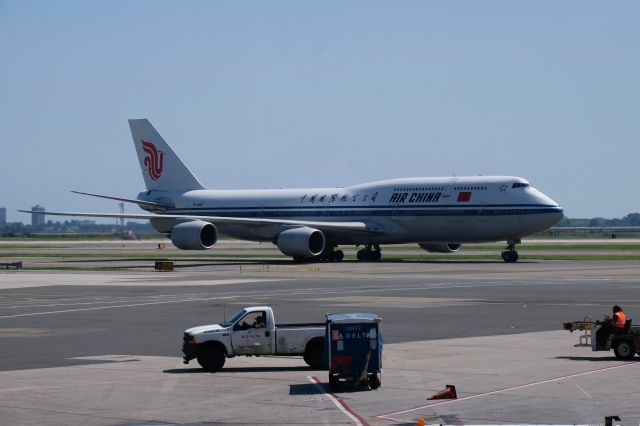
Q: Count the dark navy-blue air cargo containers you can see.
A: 1